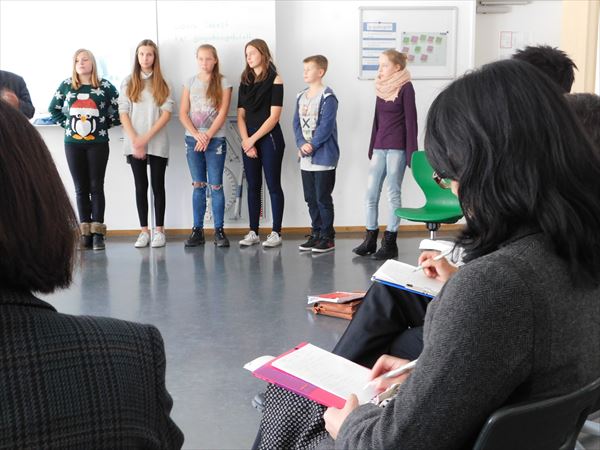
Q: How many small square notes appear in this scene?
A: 10